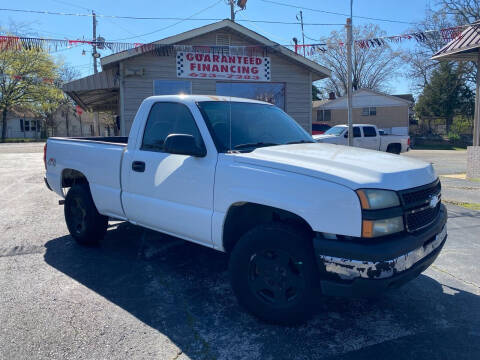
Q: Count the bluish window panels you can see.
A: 2